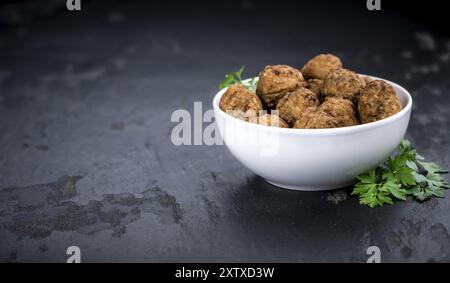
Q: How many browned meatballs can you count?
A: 10